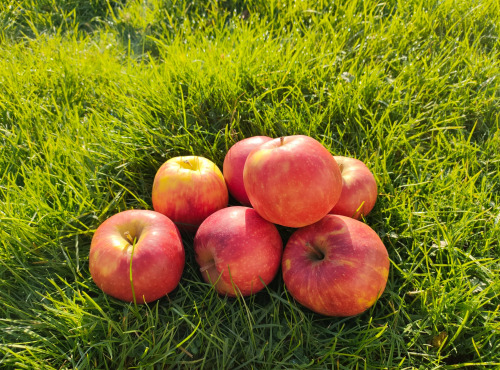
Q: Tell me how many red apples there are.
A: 7